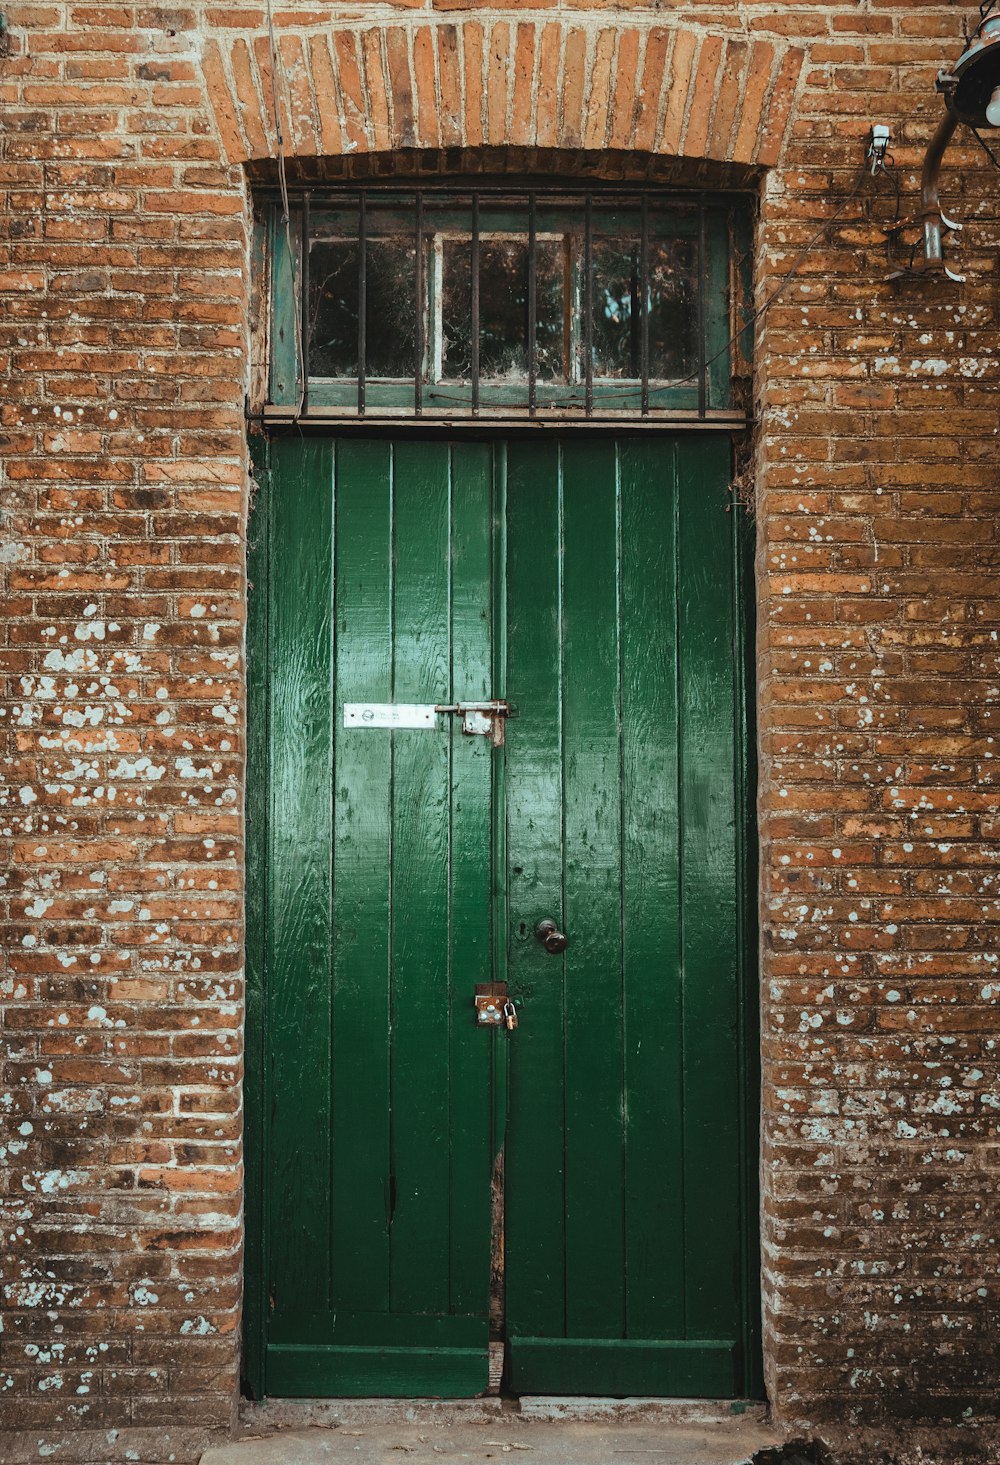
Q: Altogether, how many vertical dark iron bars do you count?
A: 8